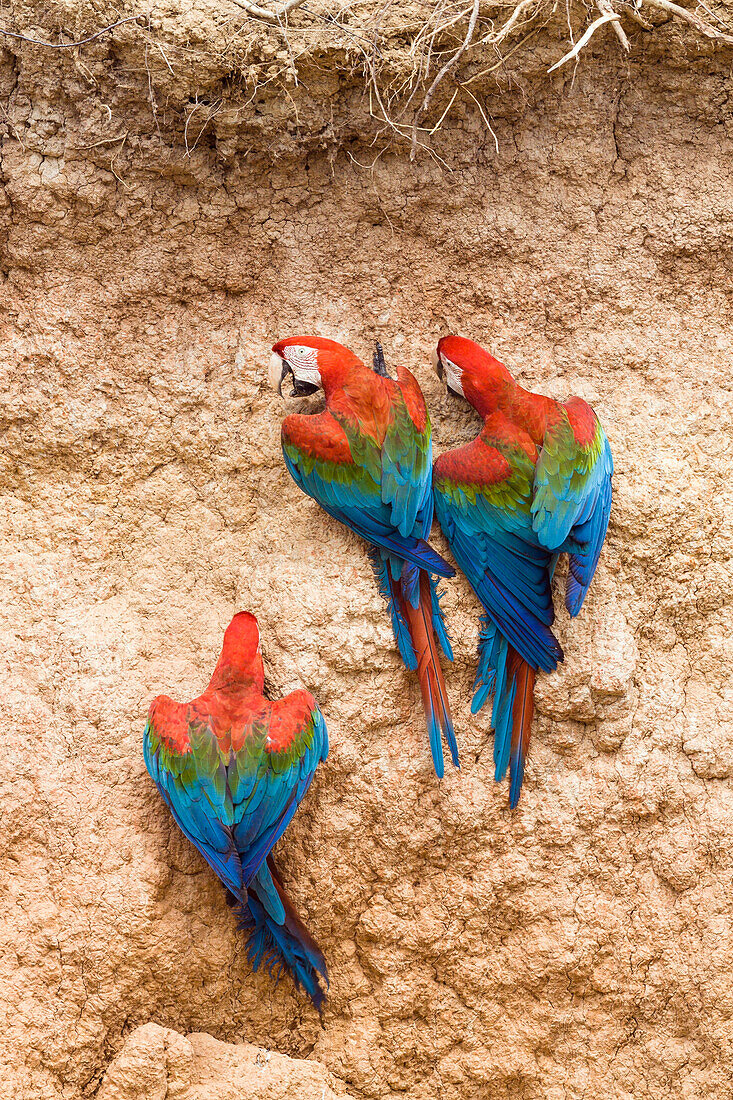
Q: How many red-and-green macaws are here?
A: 3